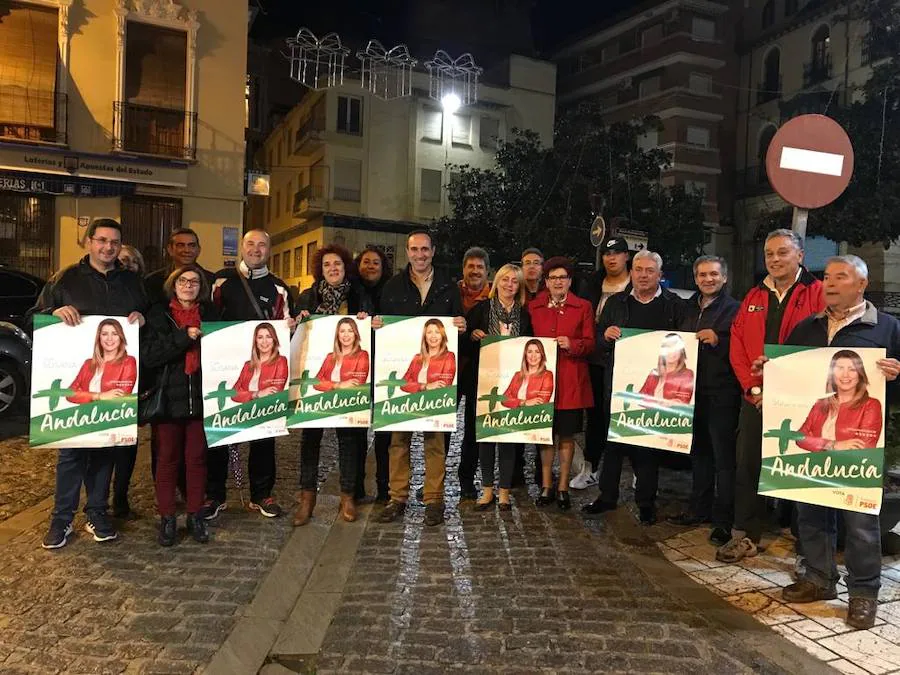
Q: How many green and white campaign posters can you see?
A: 7